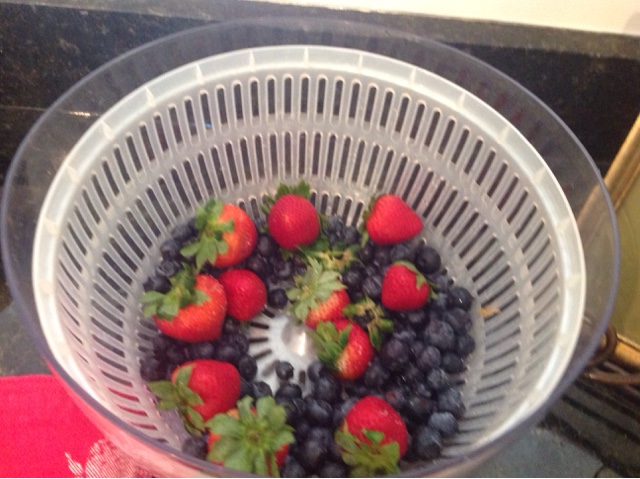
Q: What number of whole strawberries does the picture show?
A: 11